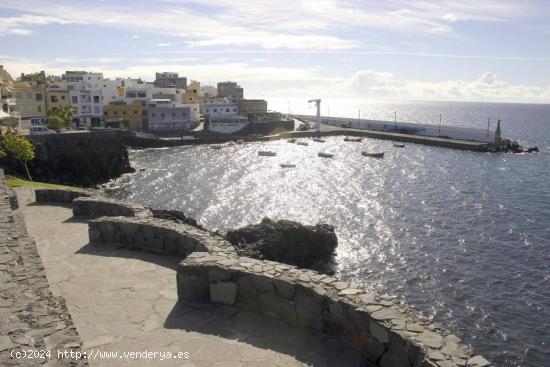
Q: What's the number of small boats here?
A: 9